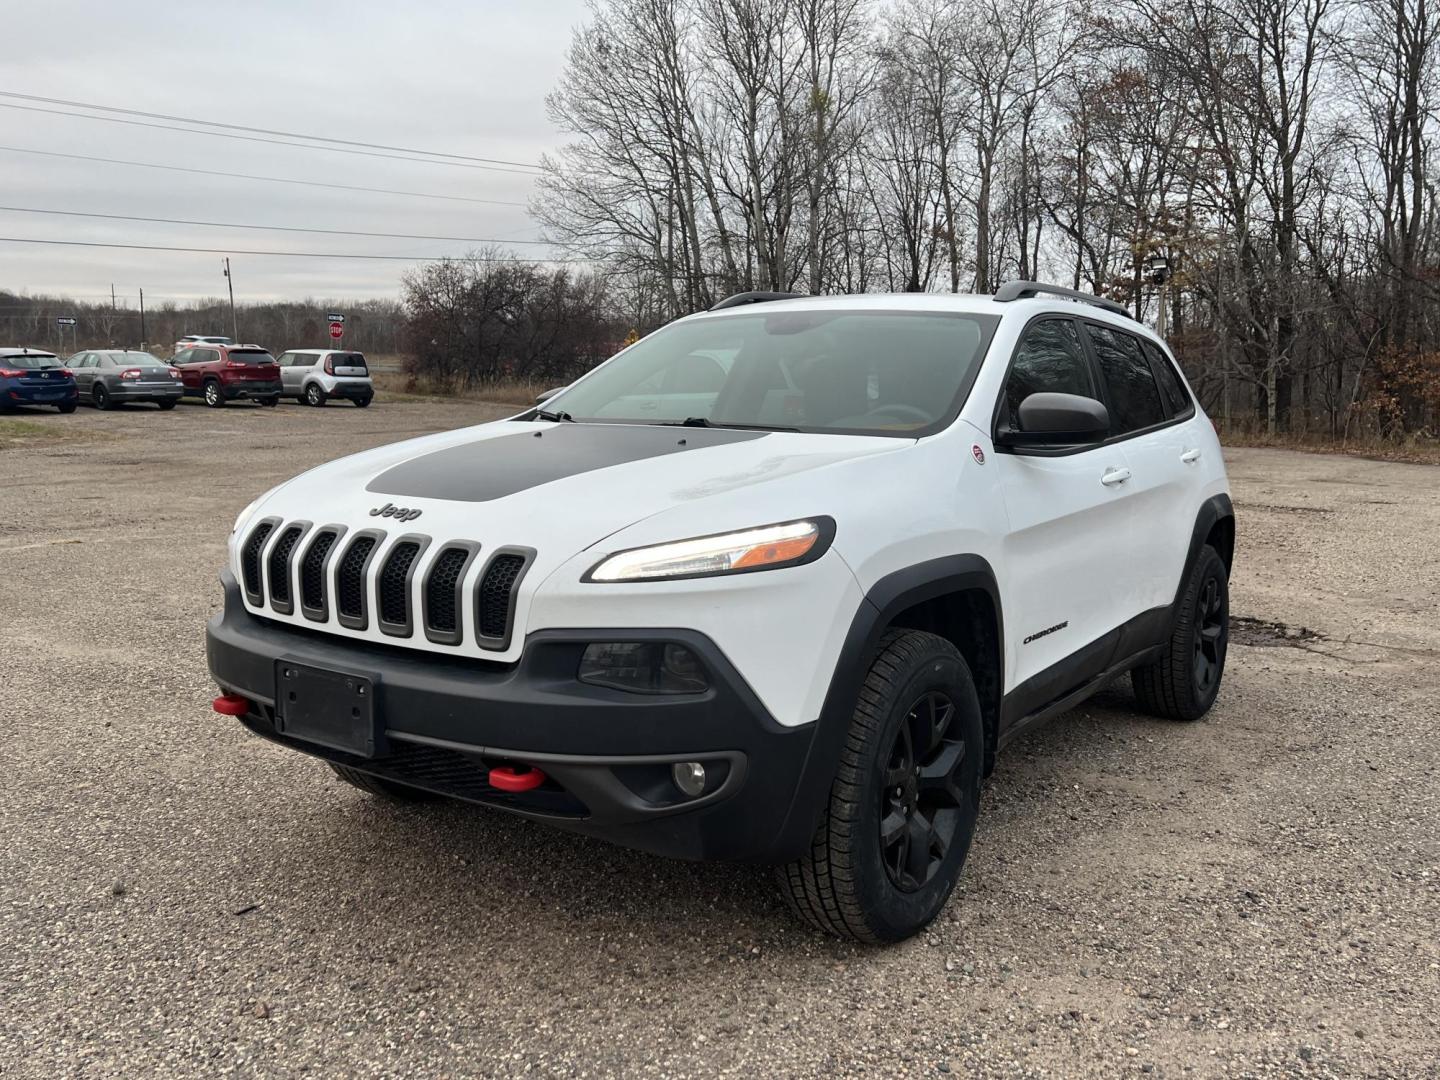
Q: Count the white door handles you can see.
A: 2